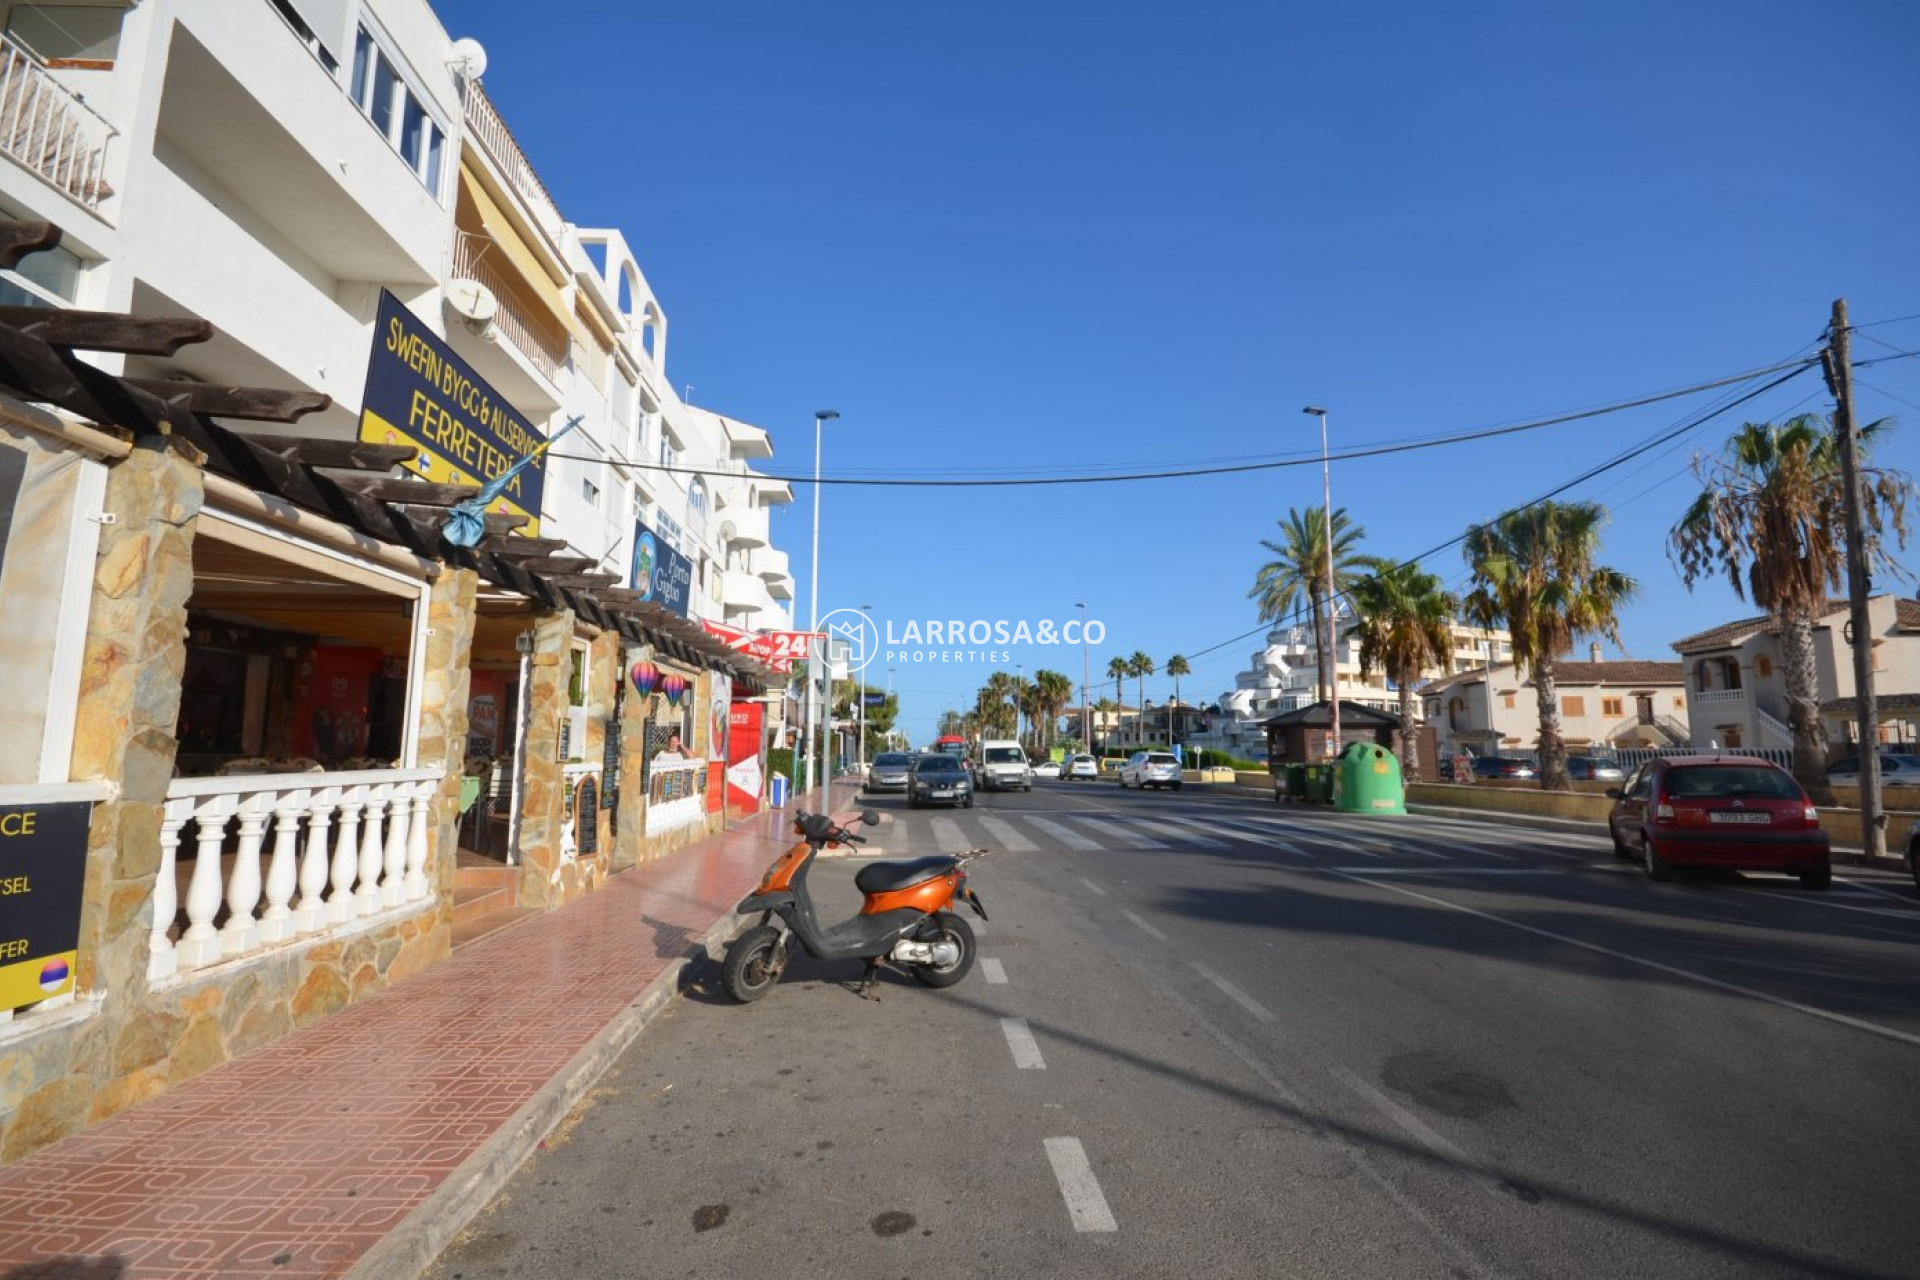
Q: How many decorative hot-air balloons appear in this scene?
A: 2